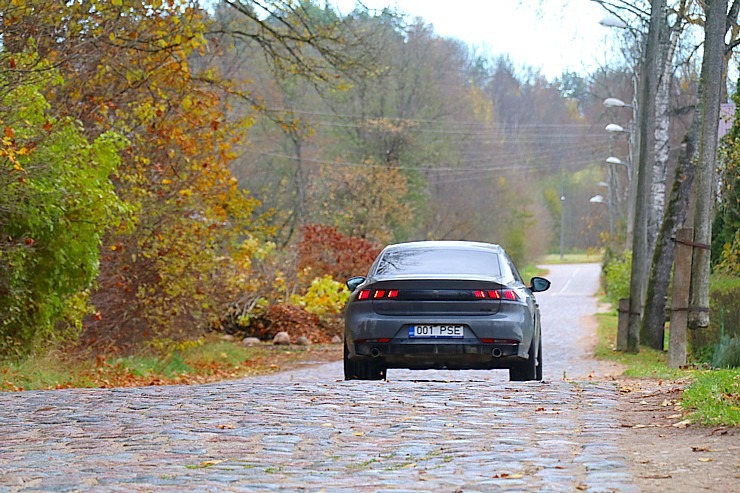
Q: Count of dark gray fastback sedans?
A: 1